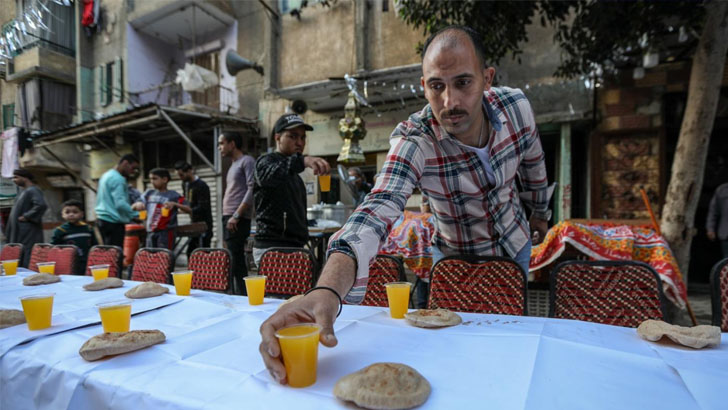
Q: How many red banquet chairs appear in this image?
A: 11